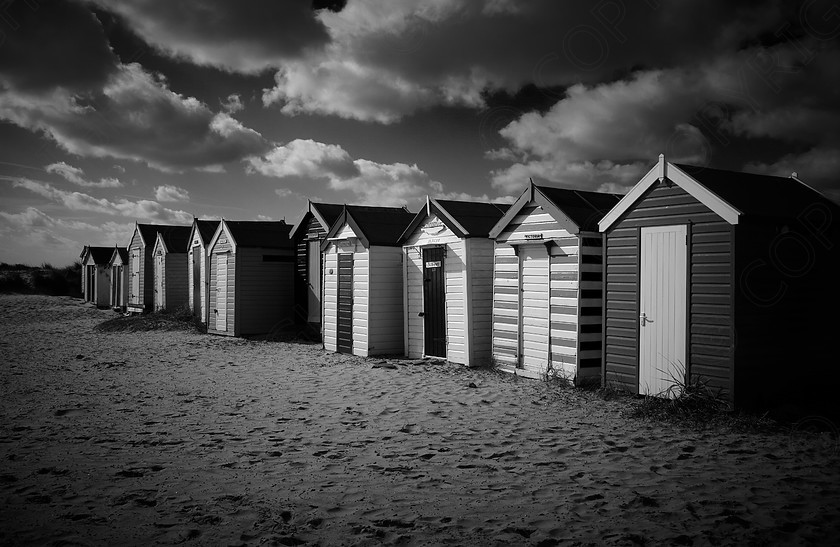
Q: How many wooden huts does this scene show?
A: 12